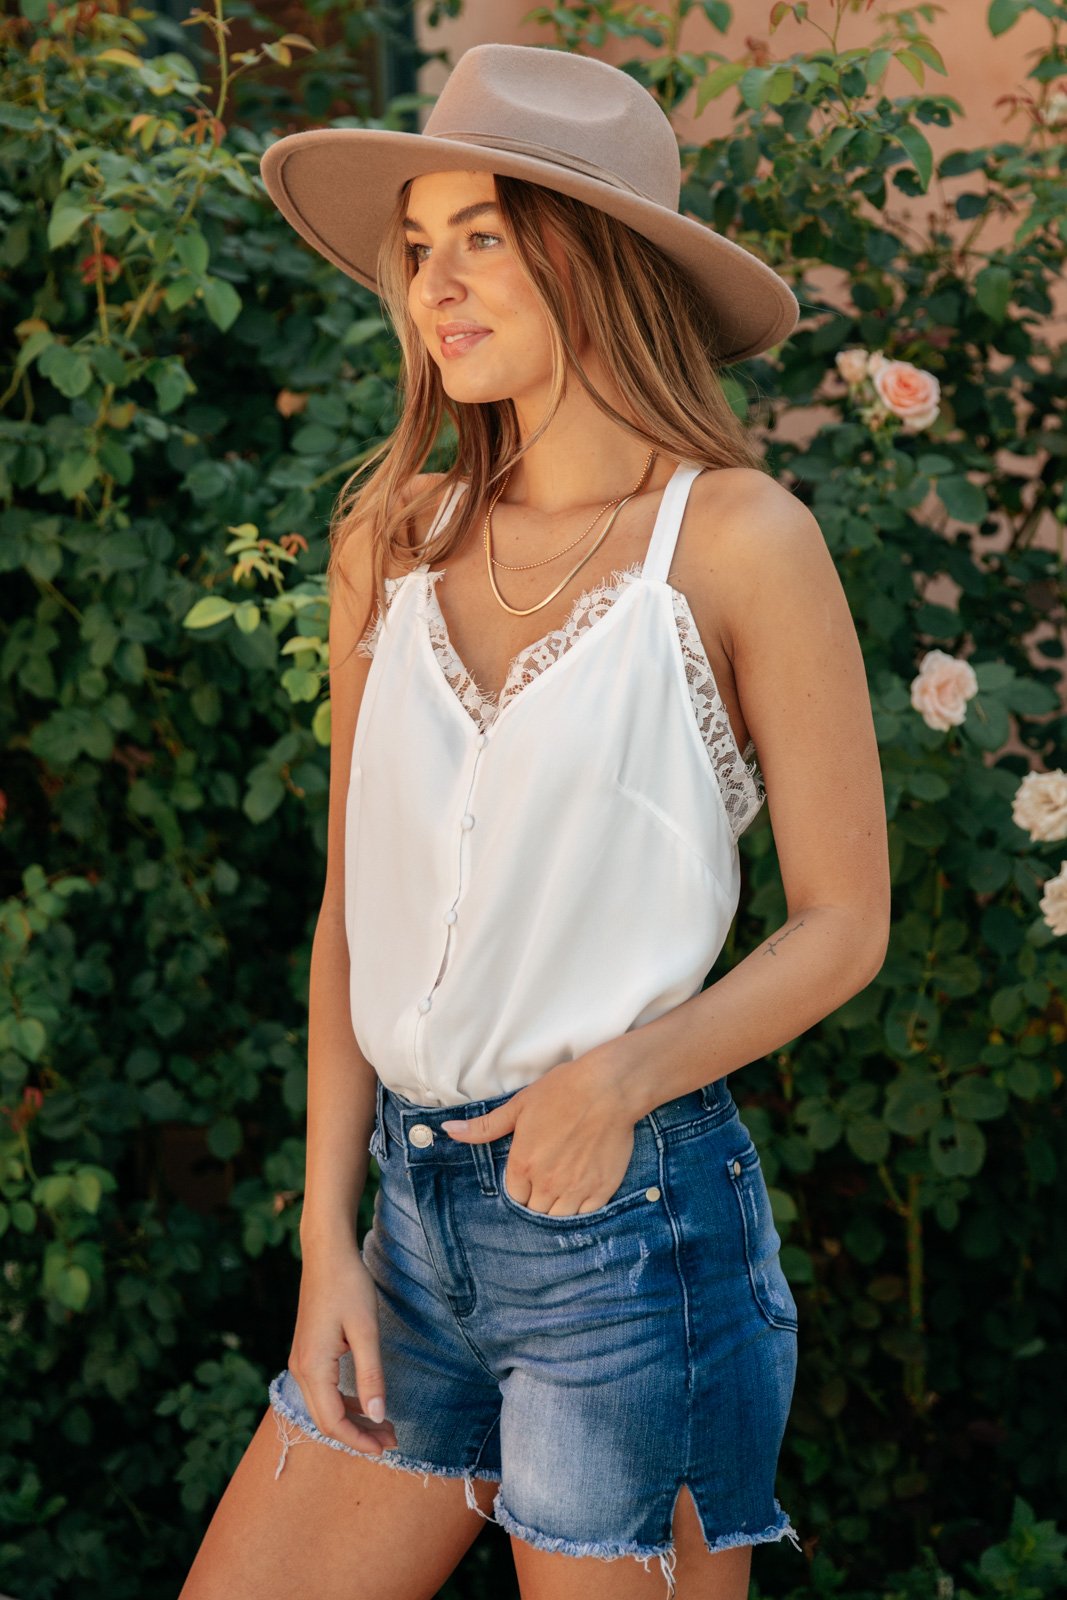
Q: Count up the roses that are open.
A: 4